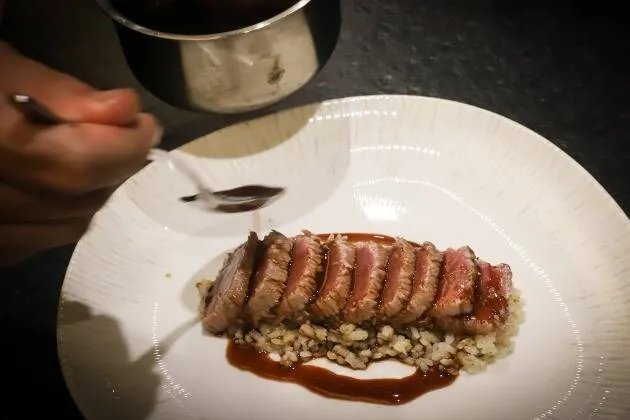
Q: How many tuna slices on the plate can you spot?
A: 9